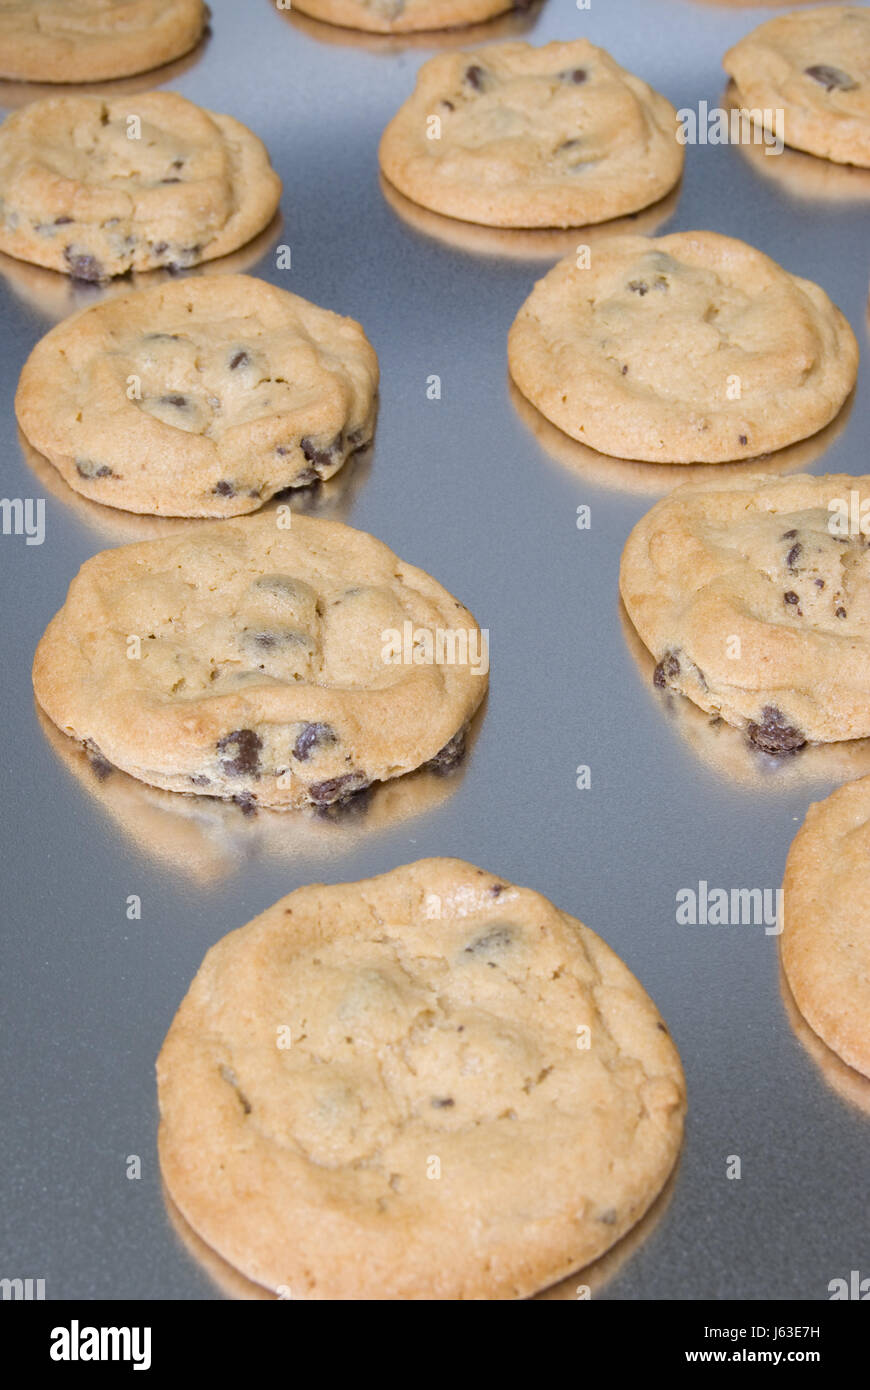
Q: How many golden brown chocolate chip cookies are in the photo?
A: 11